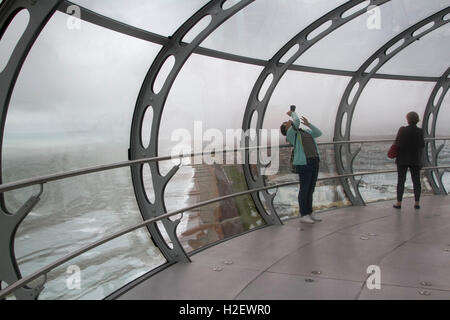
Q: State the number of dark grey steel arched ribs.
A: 5